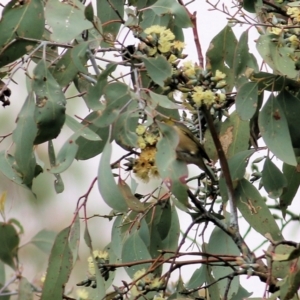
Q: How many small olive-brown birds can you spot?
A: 1